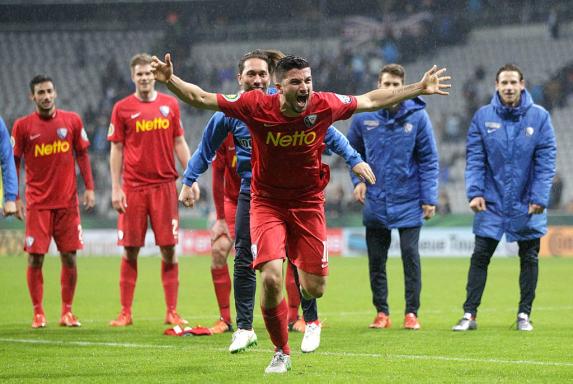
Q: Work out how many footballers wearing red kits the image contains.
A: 4